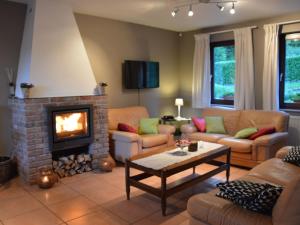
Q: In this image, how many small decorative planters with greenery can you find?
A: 2